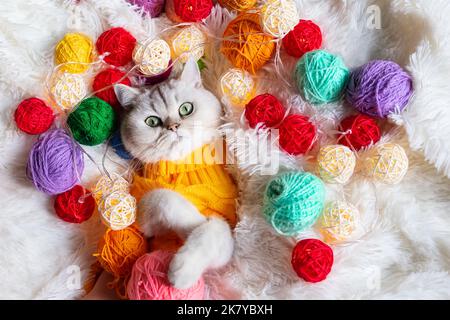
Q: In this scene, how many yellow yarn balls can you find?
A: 1